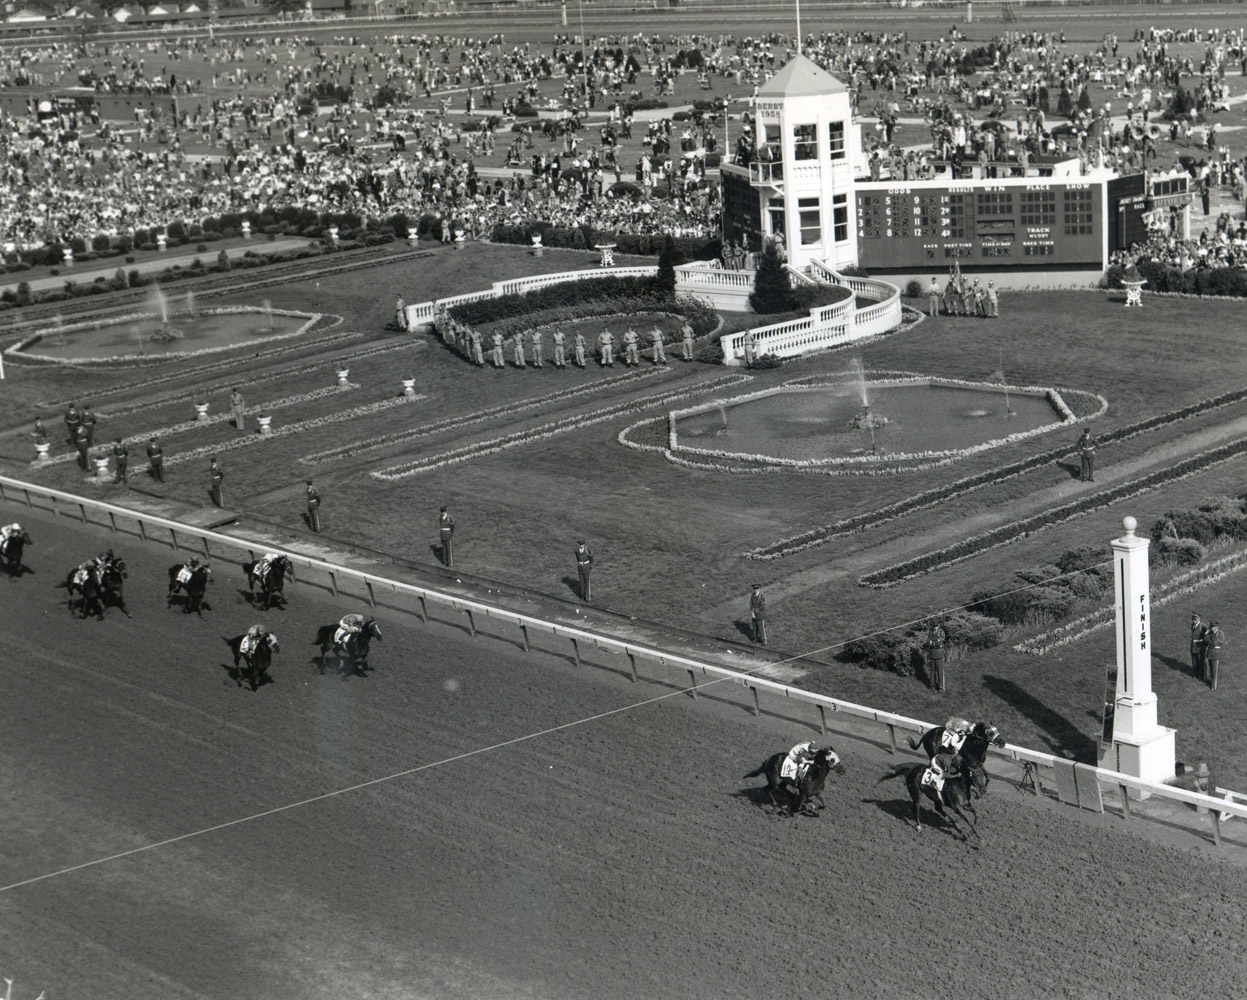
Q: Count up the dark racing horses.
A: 10